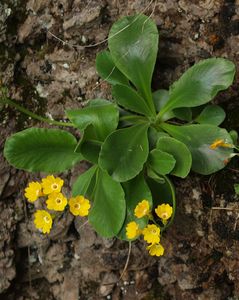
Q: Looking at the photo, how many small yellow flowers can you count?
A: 10